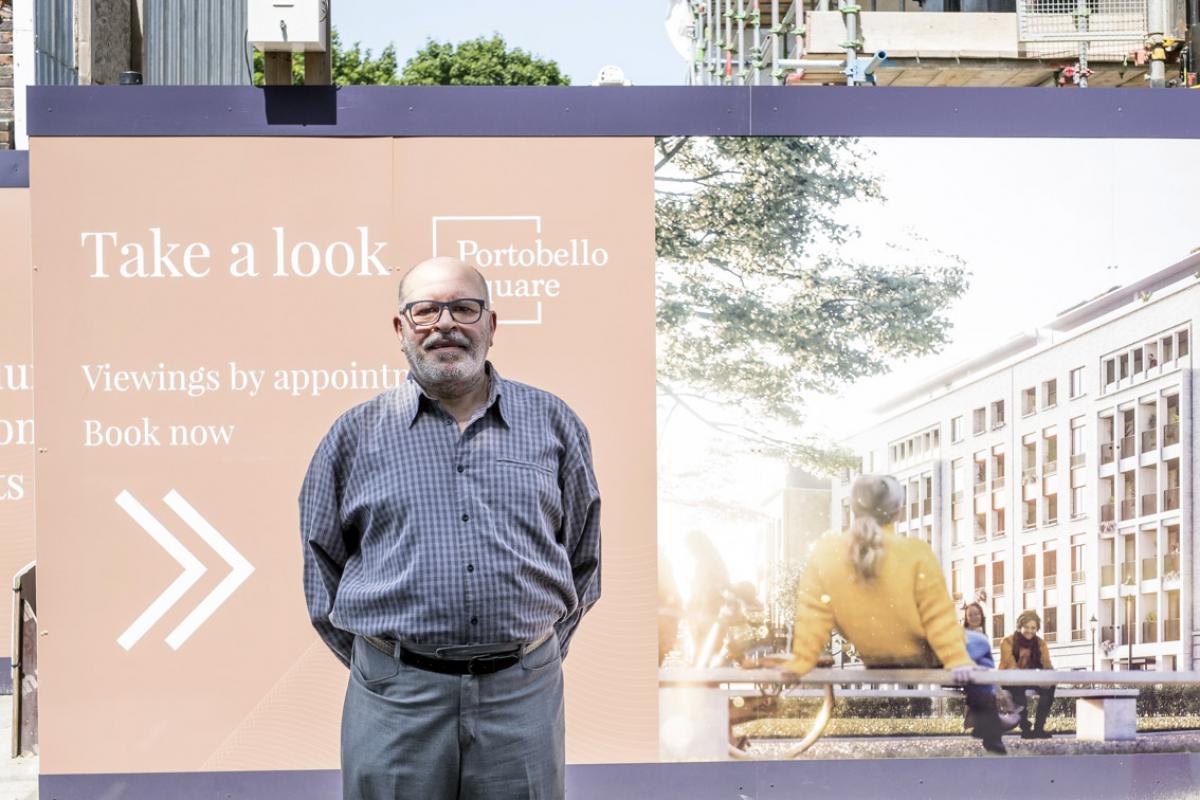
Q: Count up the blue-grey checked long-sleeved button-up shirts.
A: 1